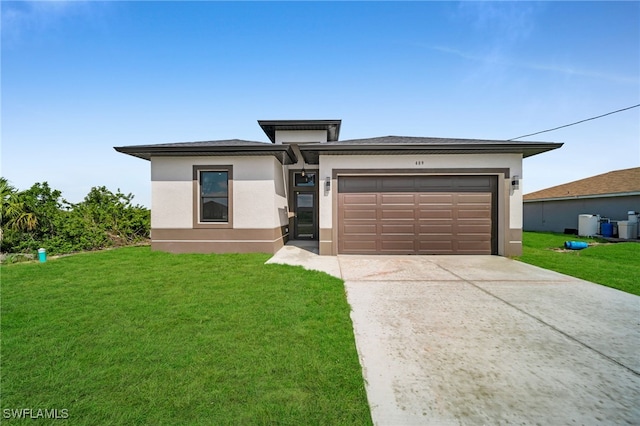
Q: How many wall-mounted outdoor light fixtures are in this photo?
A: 2